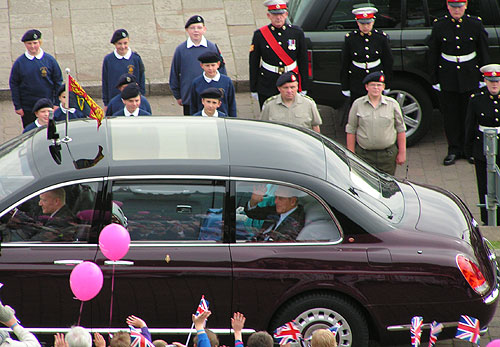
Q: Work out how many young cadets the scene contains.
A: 9